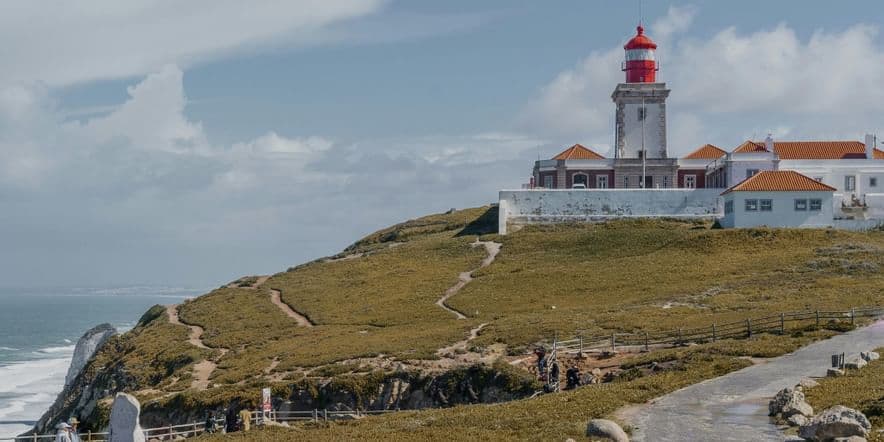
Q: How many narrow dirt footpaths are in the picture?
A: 3